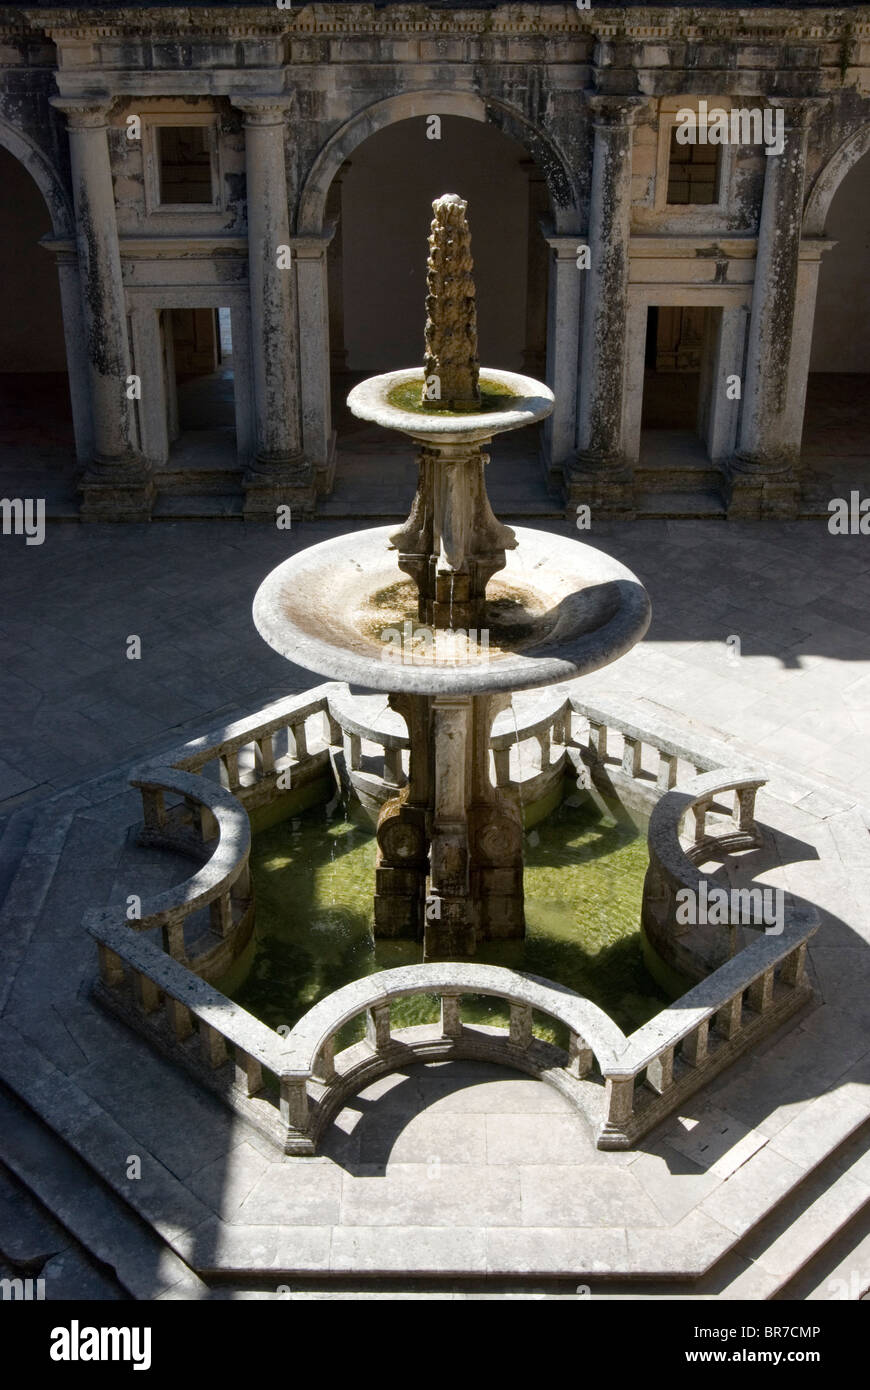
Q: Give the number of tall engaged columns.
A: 4